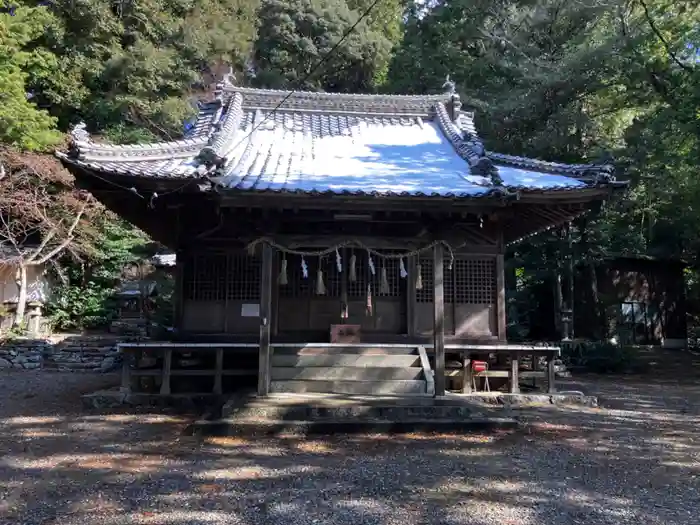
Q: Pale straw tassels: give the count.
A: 5